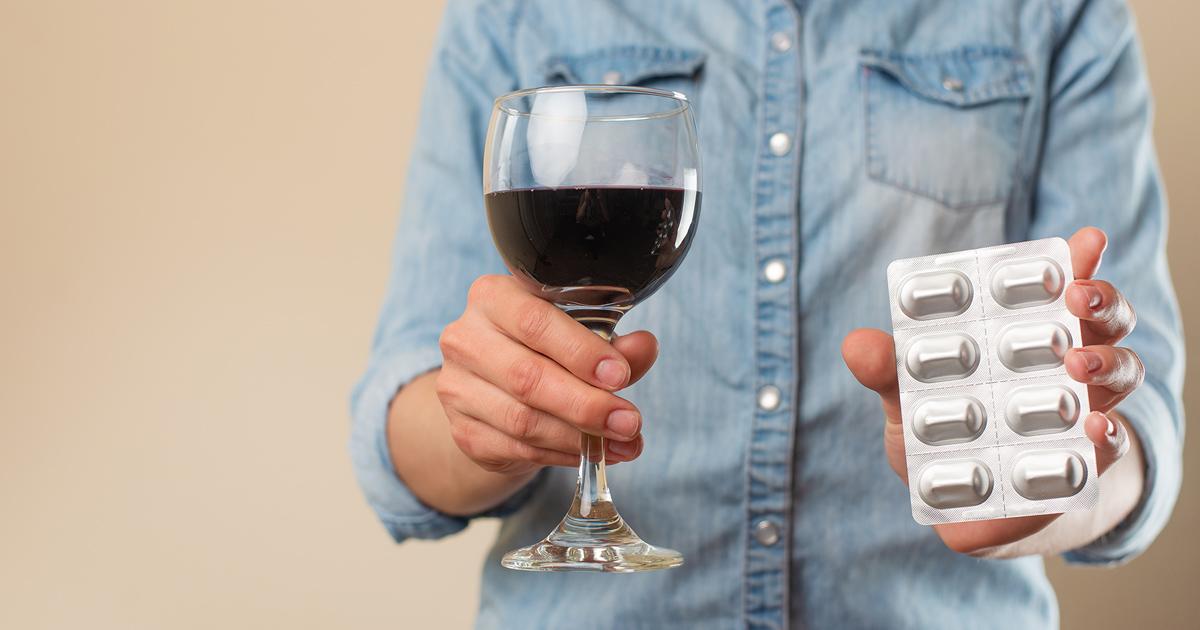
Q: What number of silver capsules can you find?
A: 8